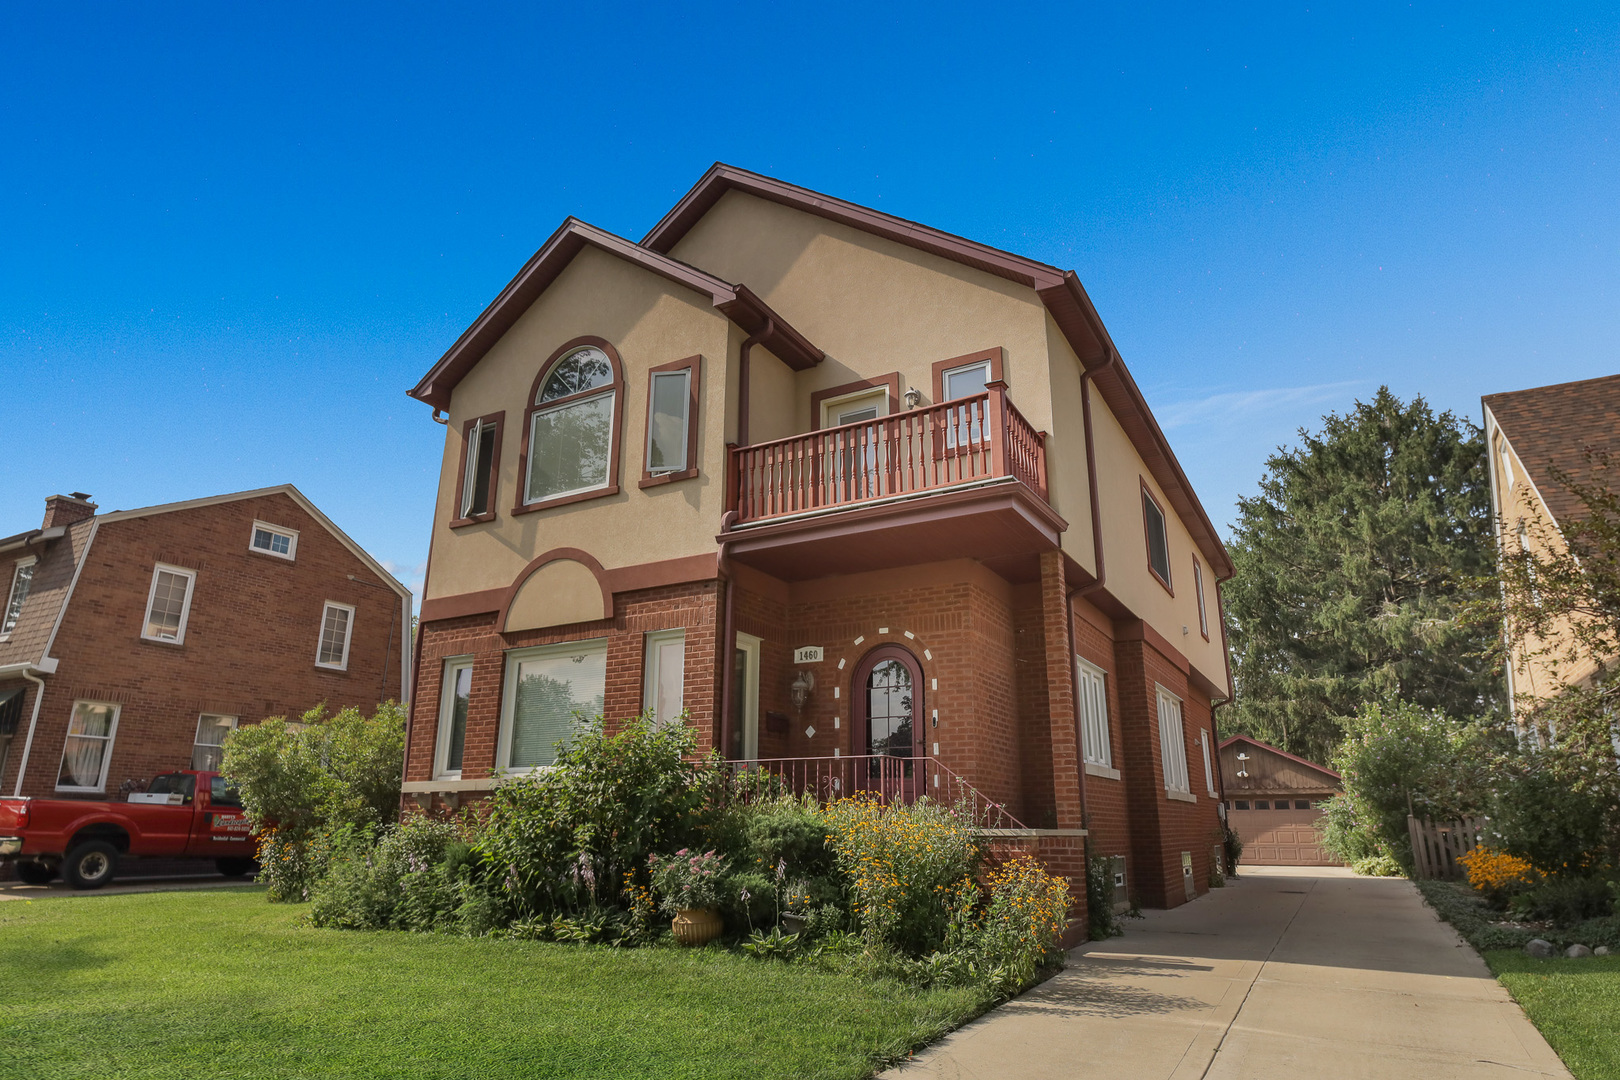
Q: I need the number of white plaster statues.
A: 0